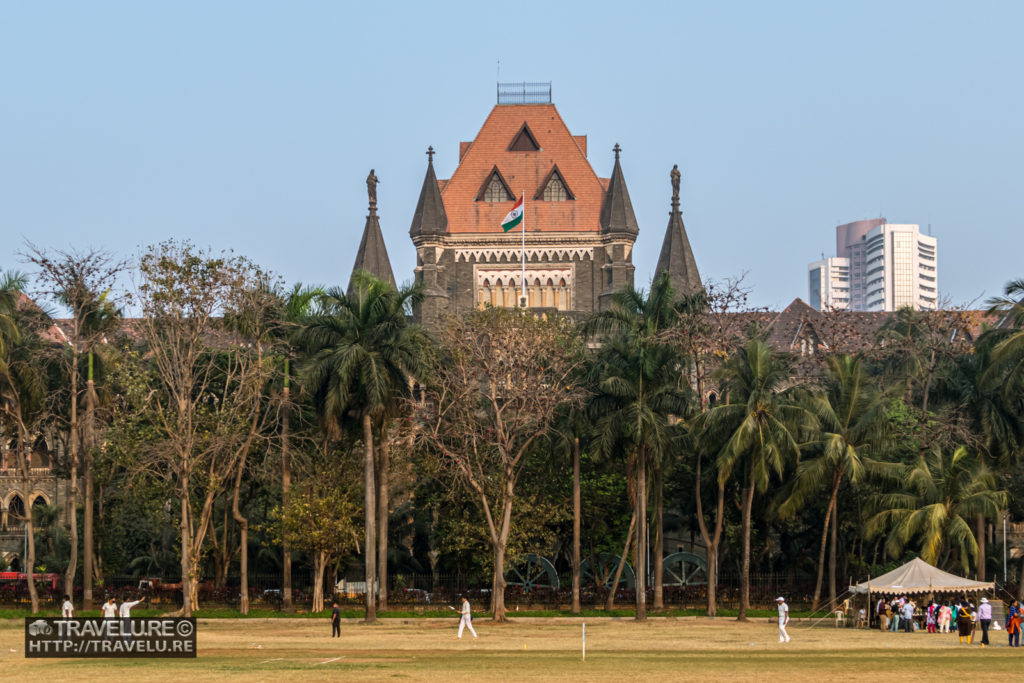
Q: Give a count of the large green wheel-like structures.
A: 3